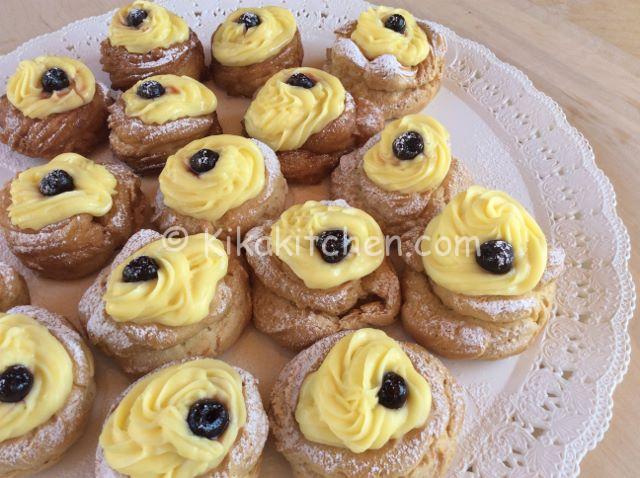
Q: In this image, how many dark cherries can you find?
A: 15